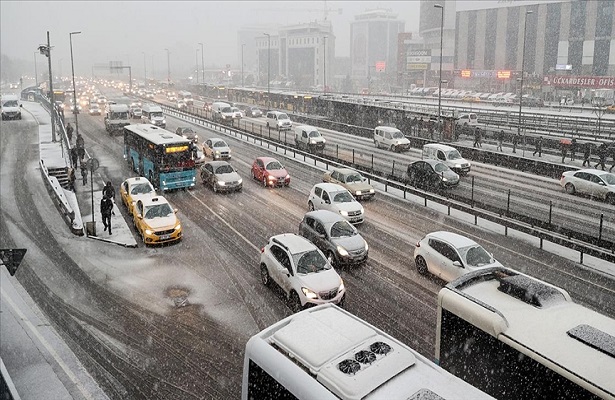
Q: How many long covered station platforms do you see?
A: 1